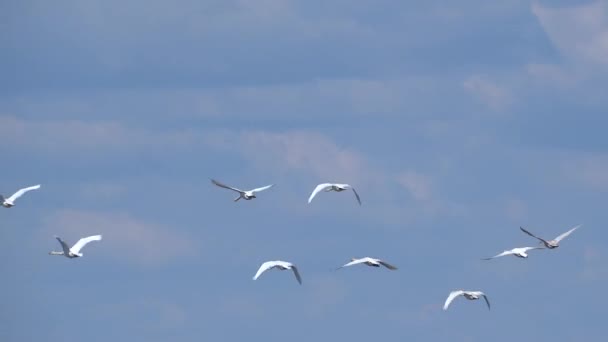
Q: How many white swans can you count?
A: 9